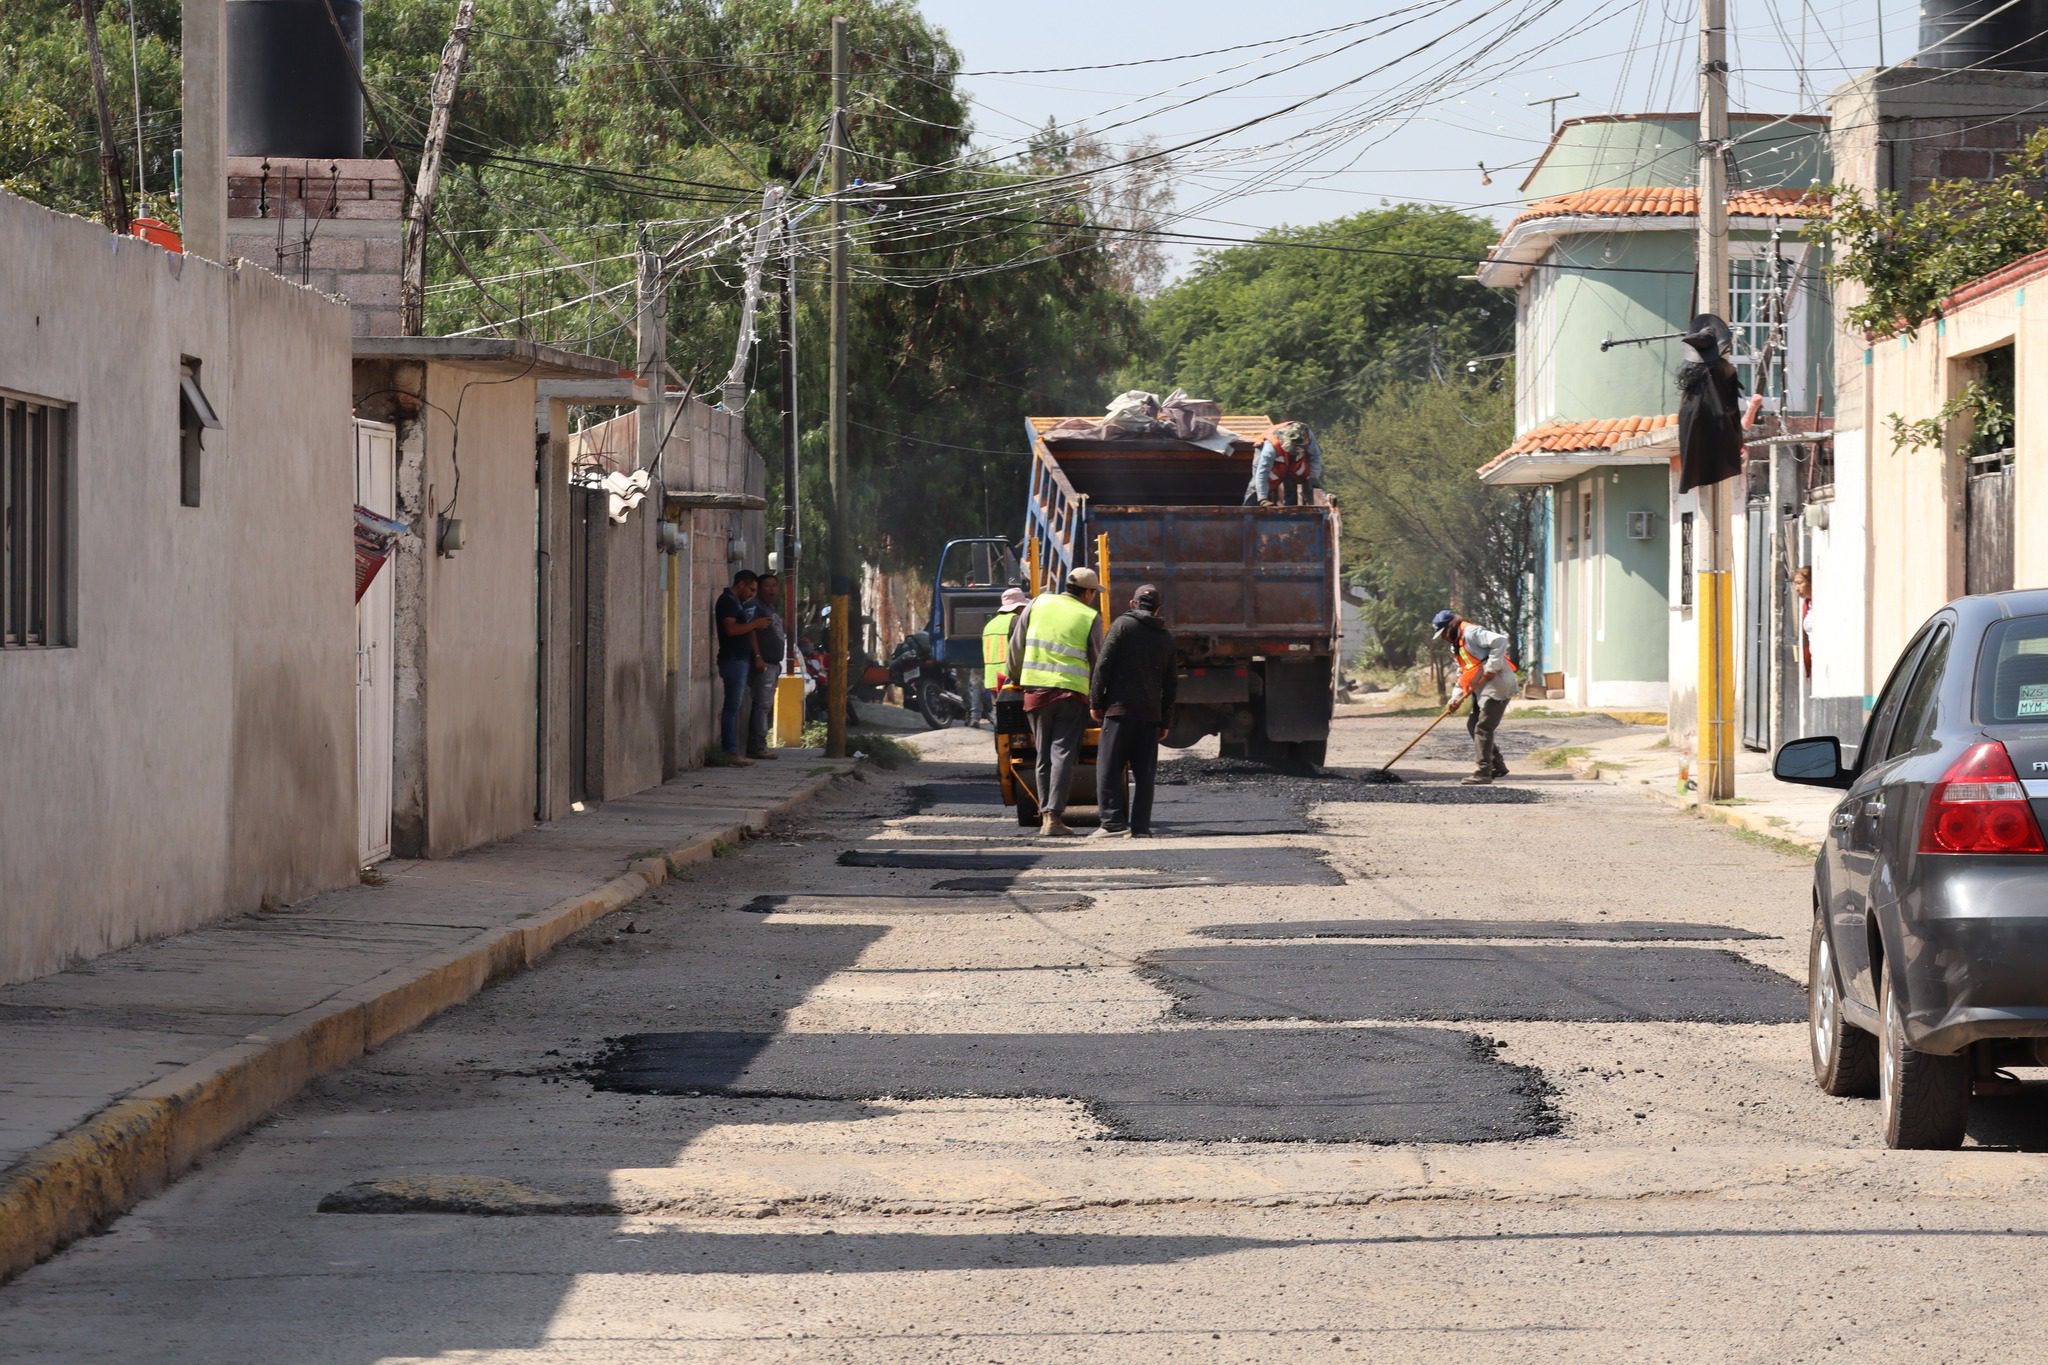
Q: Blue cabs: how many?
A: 1